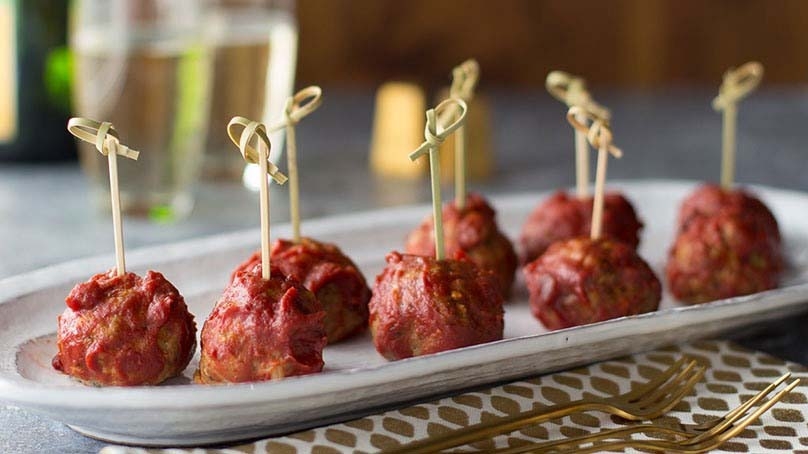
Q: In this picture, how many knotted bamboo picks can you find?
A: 8